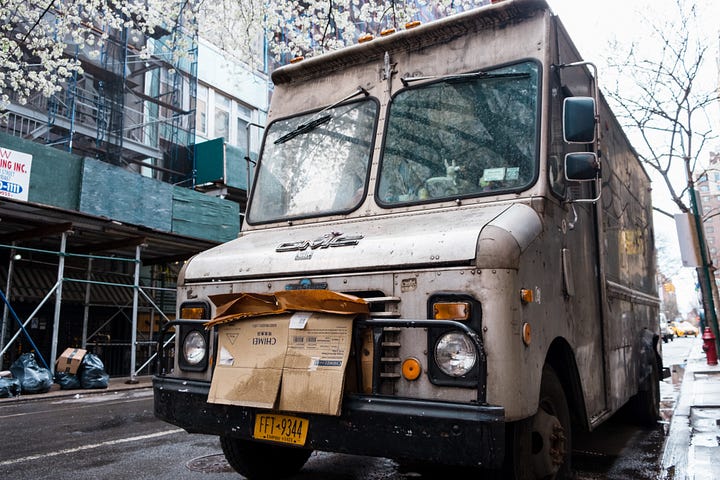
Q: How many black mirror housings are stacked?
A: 2